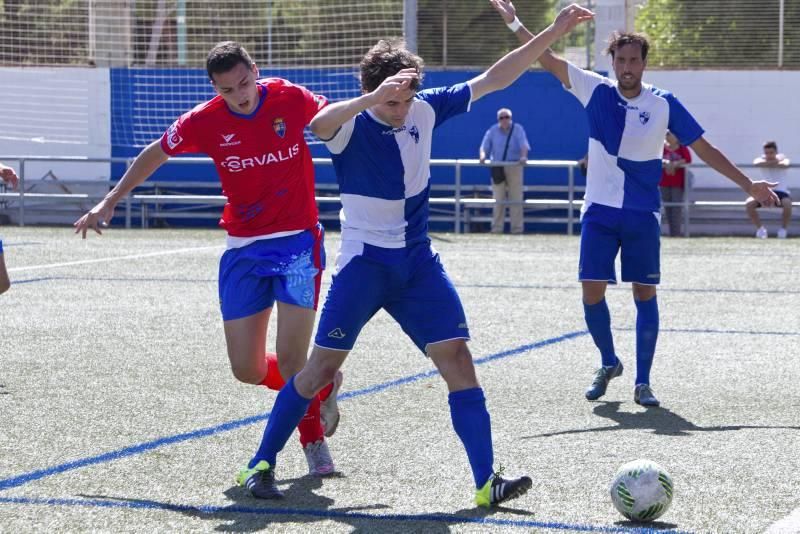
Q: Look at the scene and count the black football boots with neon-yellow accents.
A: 2